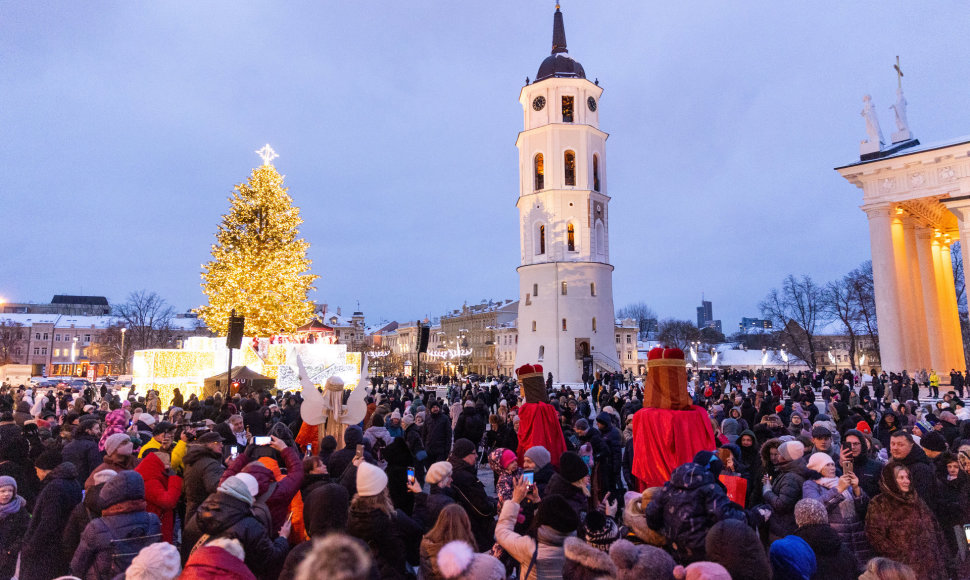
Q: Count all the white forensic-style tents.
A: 0